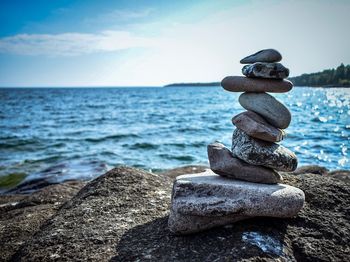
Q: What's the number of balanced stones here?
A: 8